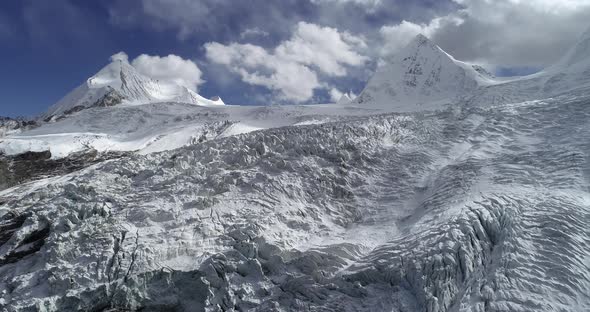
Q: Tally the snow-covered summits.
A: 2